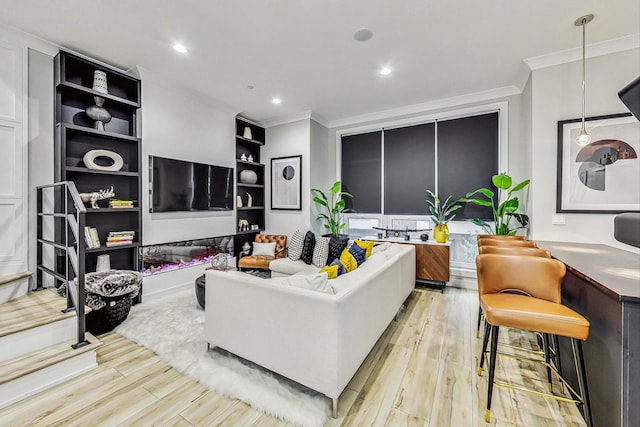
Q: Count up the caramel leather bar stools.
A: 4